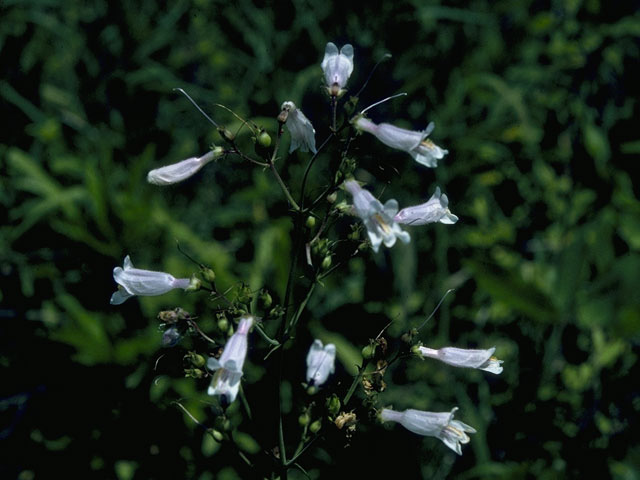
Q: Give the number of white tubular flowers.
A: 11